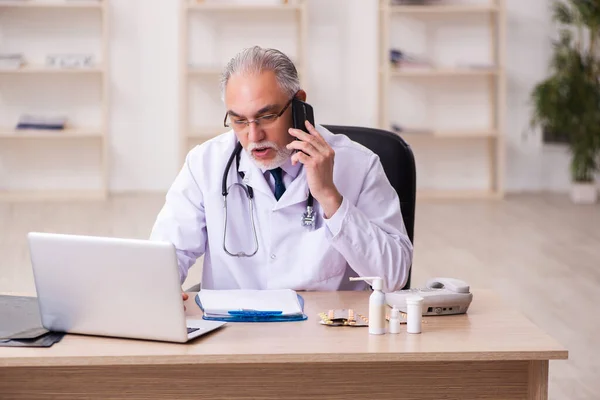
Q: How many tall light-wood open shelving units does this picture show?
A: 3